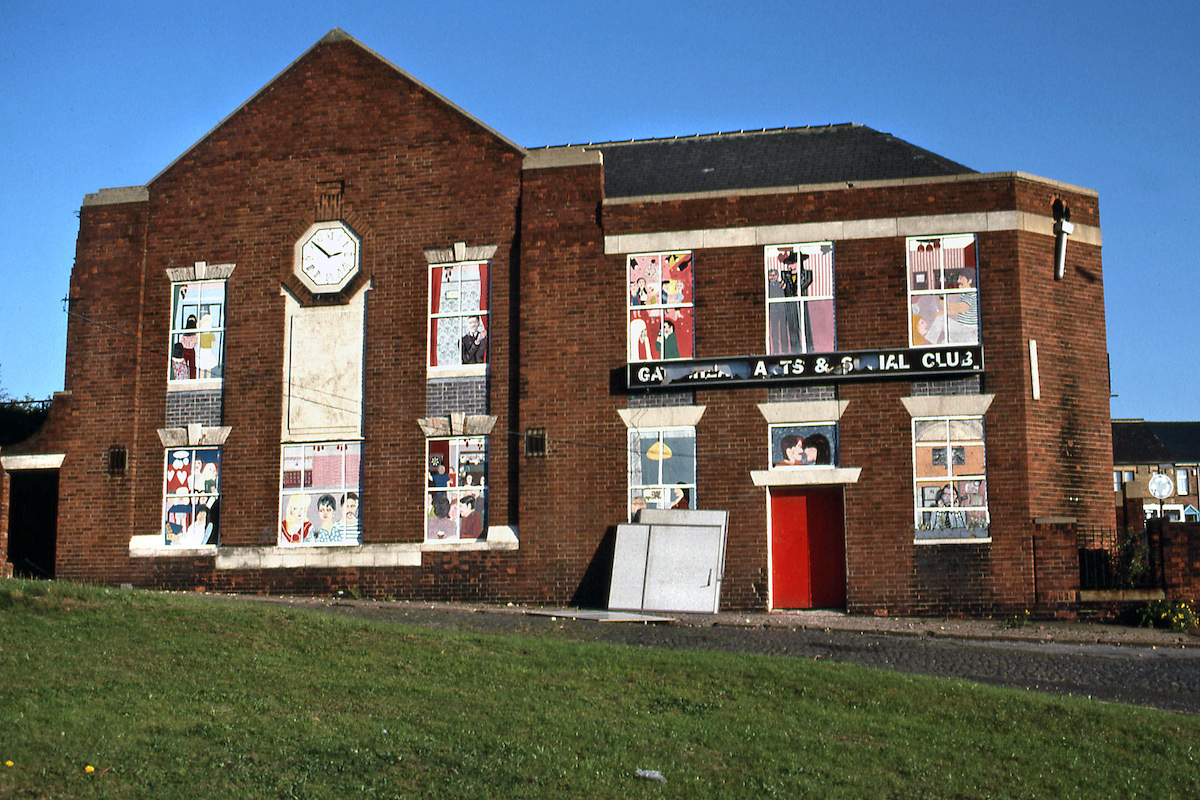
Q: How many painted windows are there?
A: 11